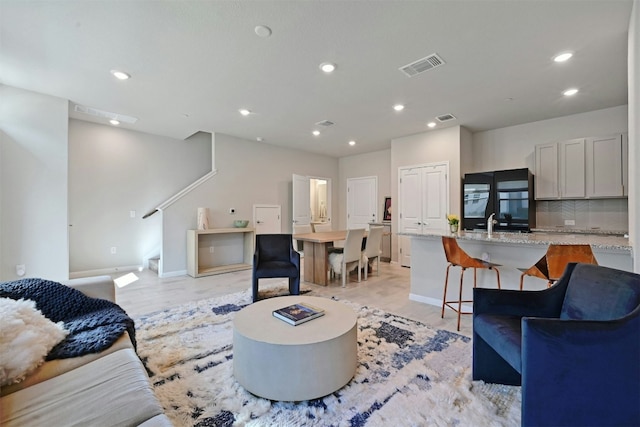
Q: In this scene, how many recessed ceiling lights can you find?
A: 10